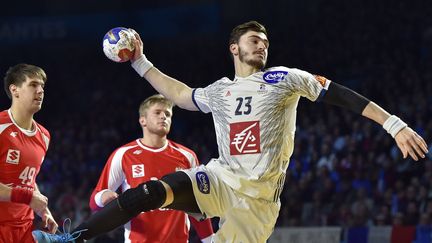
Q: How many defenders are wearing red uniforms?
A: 2